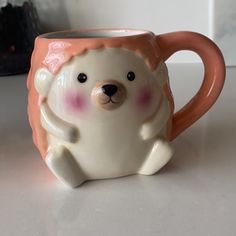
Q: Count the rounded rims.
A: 1